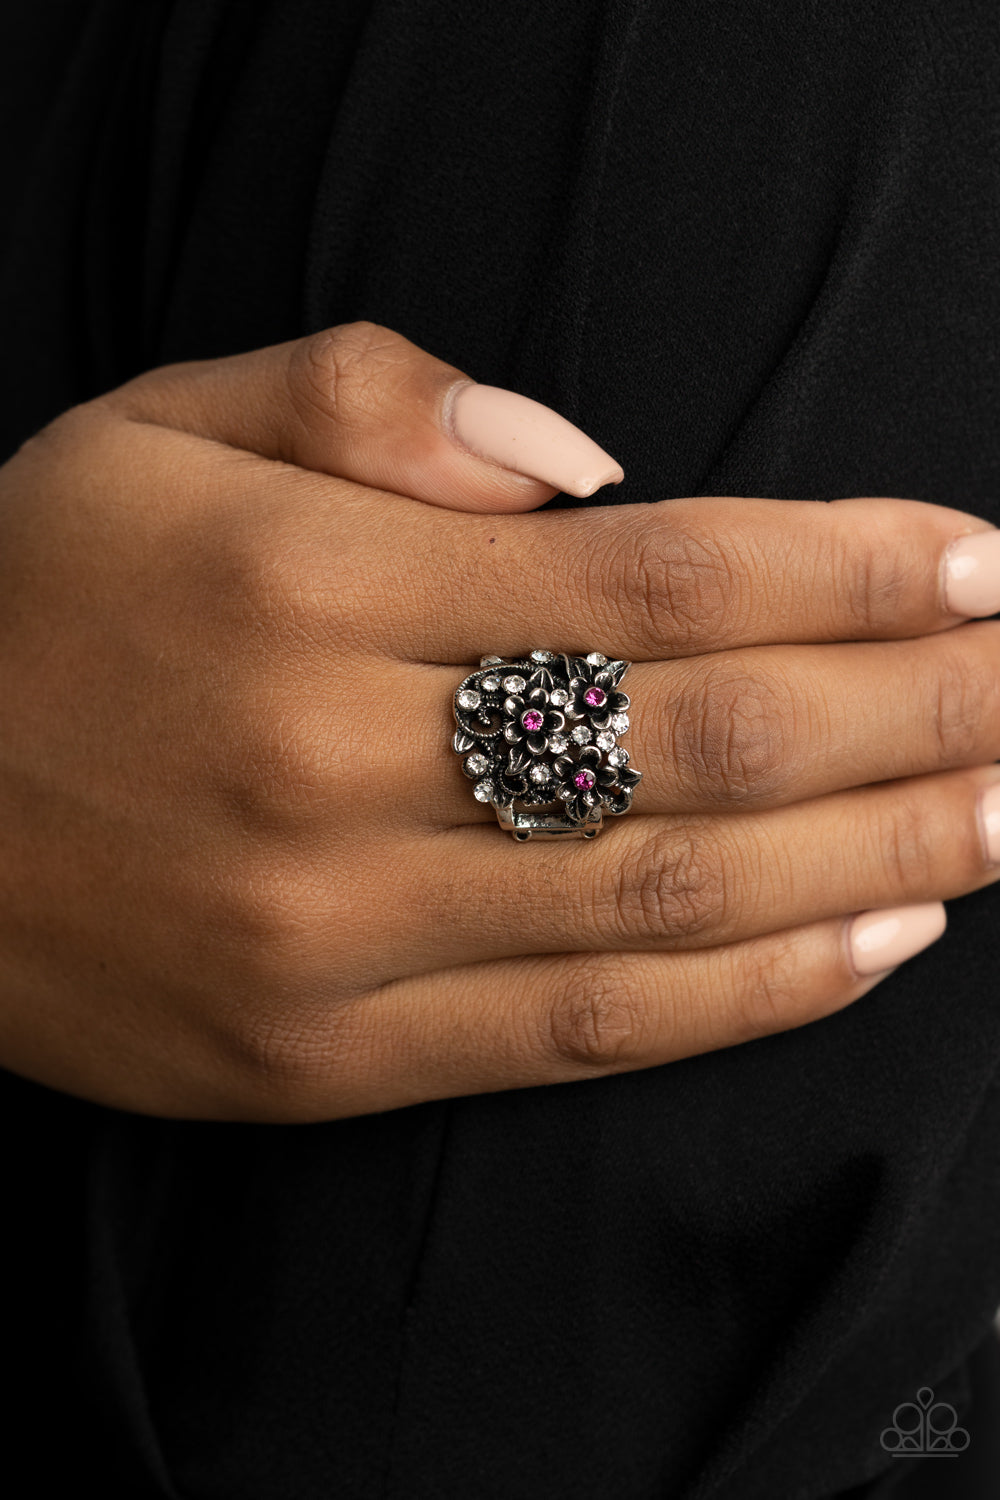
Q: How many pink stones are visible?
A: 3